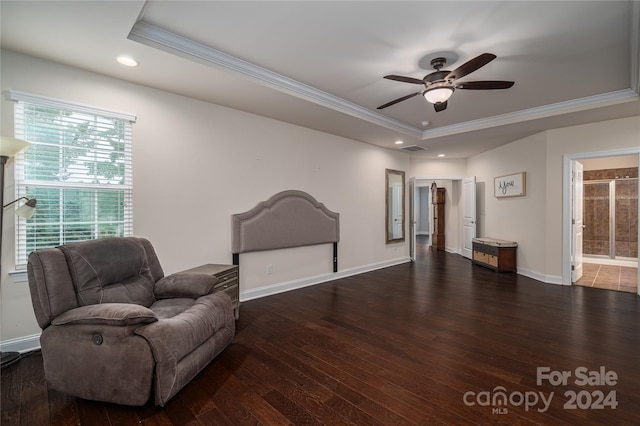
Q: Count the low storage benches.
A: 1